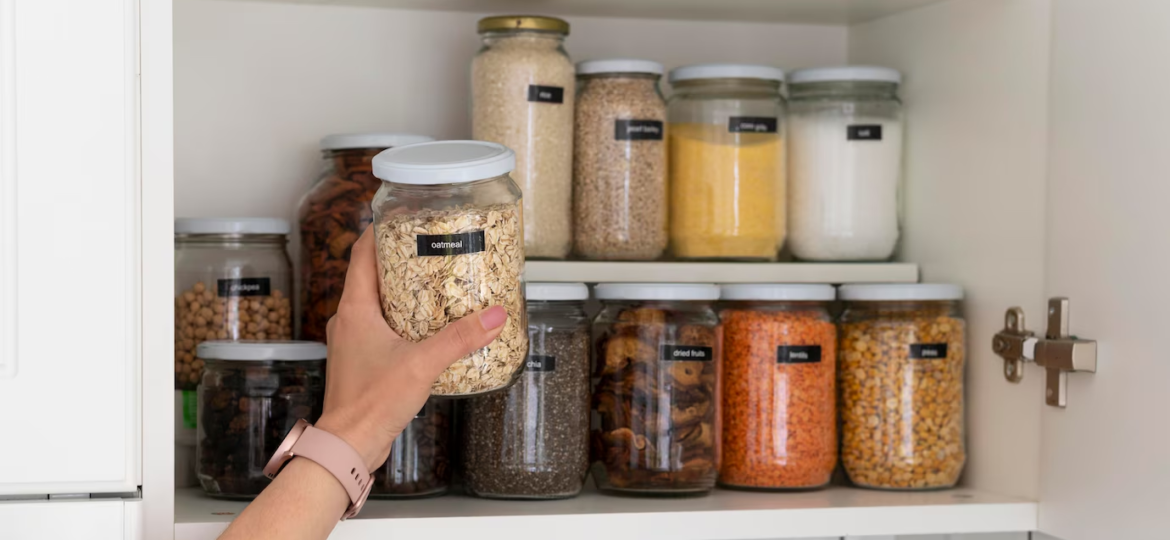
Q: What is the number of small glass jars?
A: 13